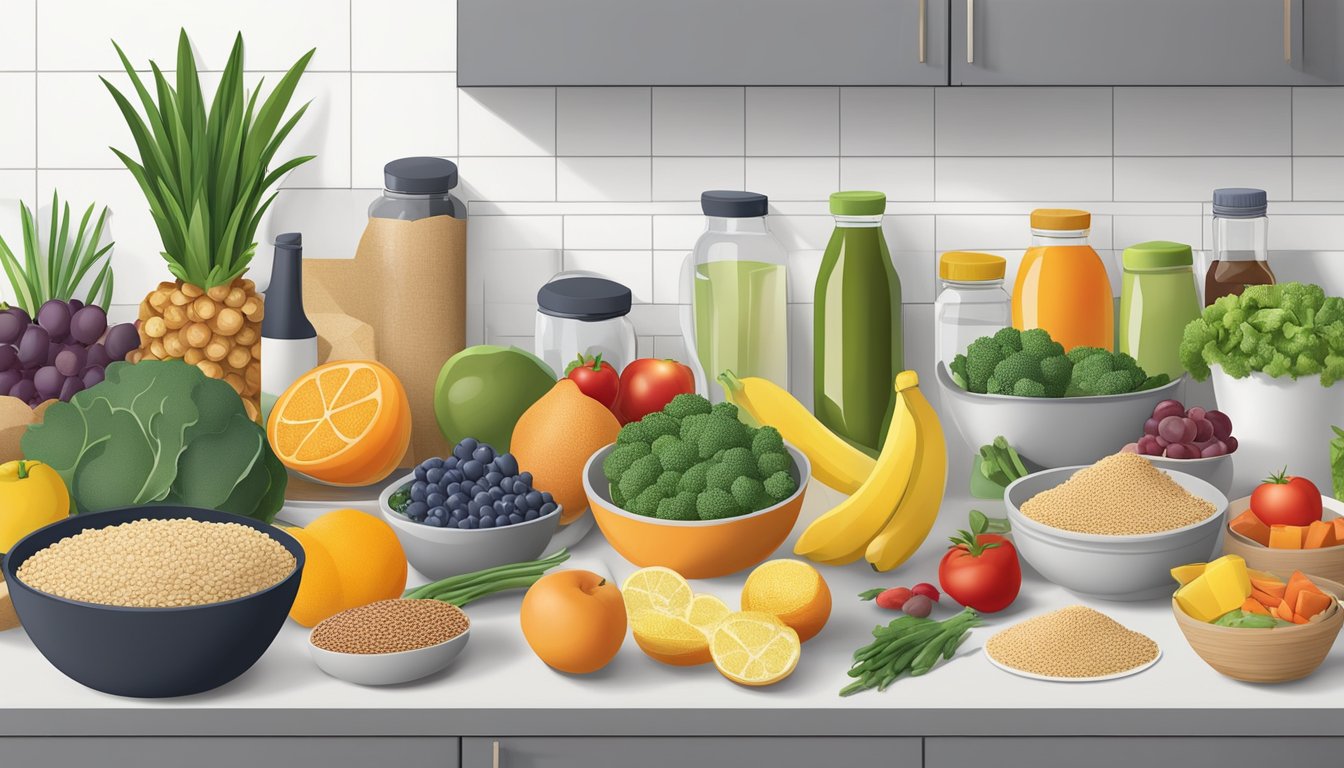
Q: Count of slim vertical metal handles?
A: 4